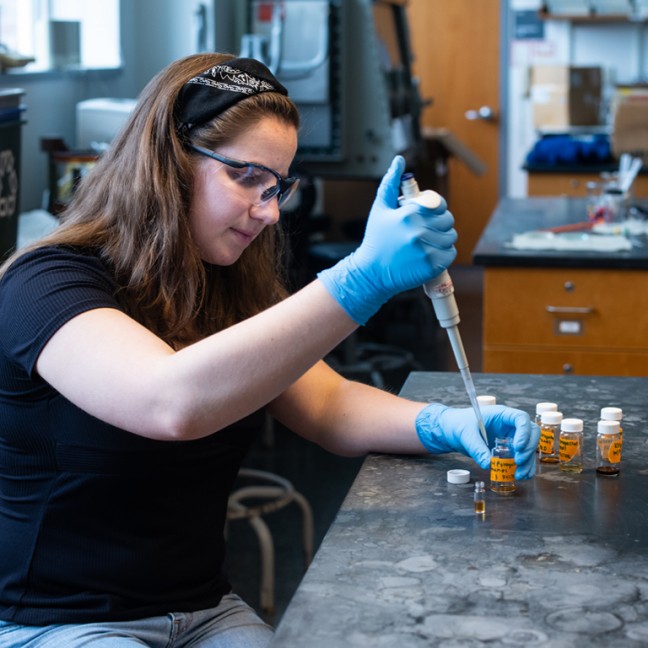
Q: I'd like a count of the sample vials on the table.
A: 8